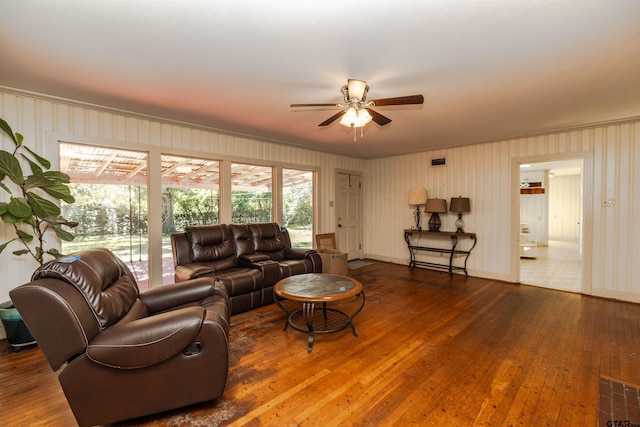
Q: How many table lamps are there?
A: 3